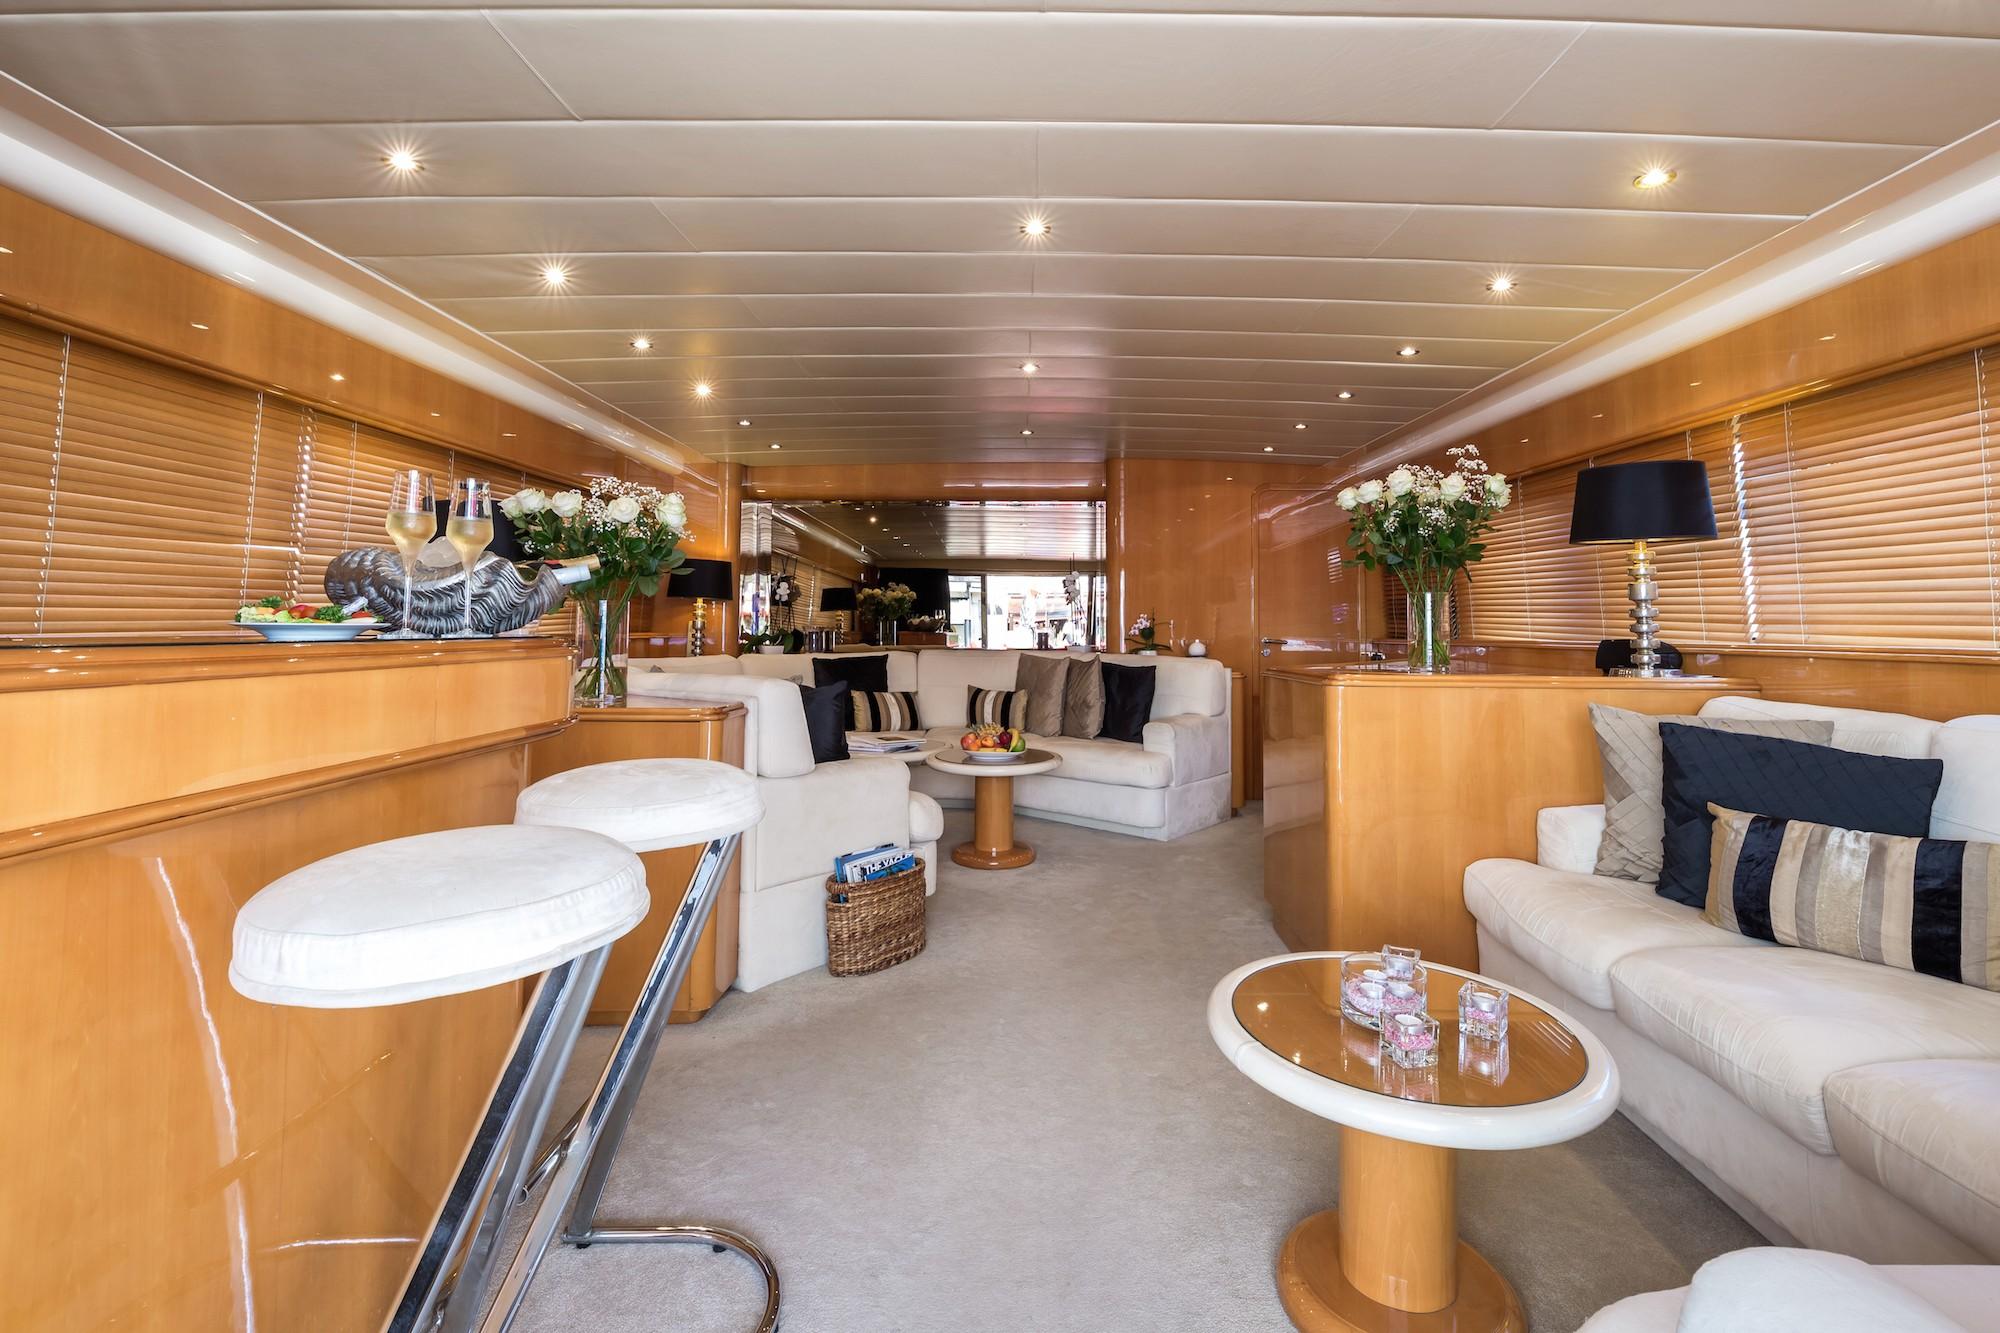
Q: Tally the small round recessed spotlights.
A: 15